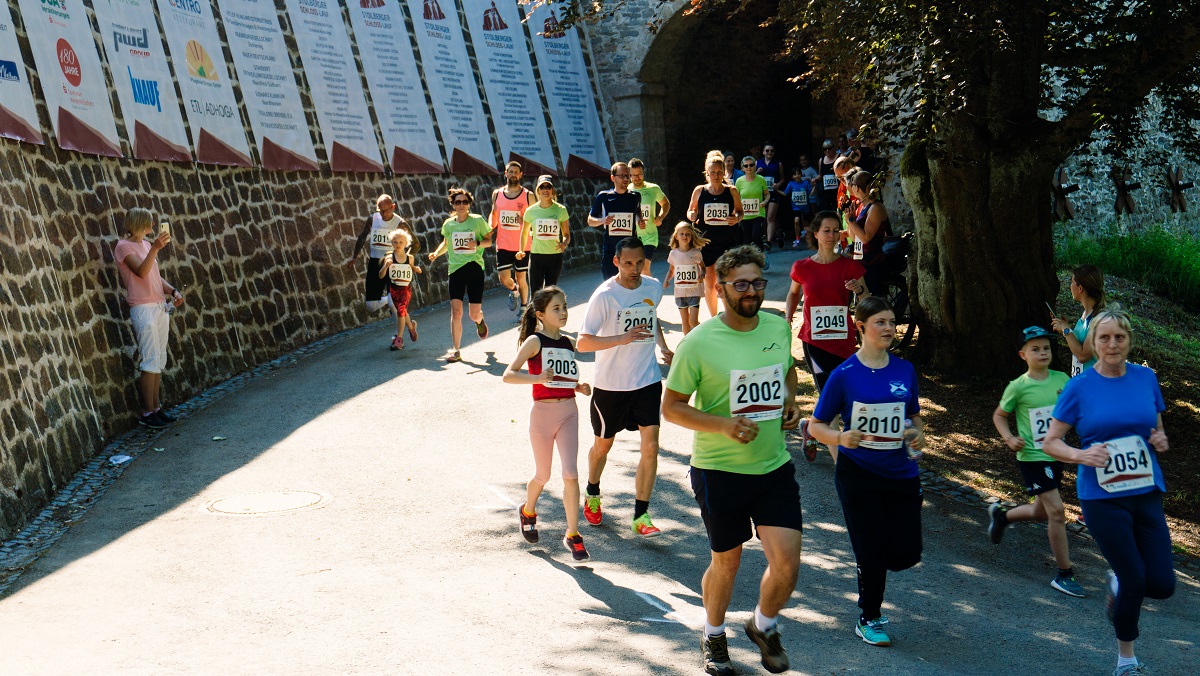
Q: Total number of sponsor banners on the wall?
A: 10